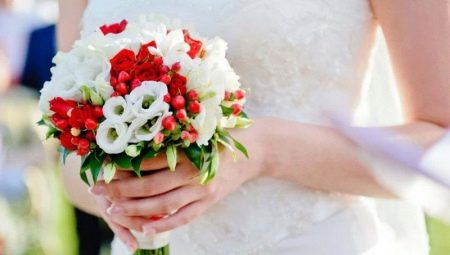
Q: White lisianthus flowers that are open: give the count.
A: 4